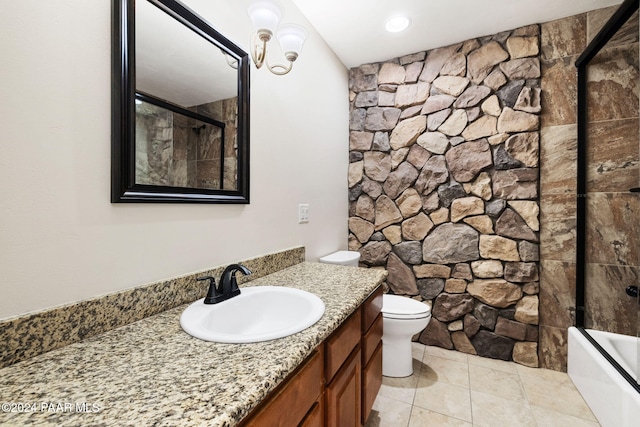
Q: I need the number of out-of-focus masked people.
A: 0